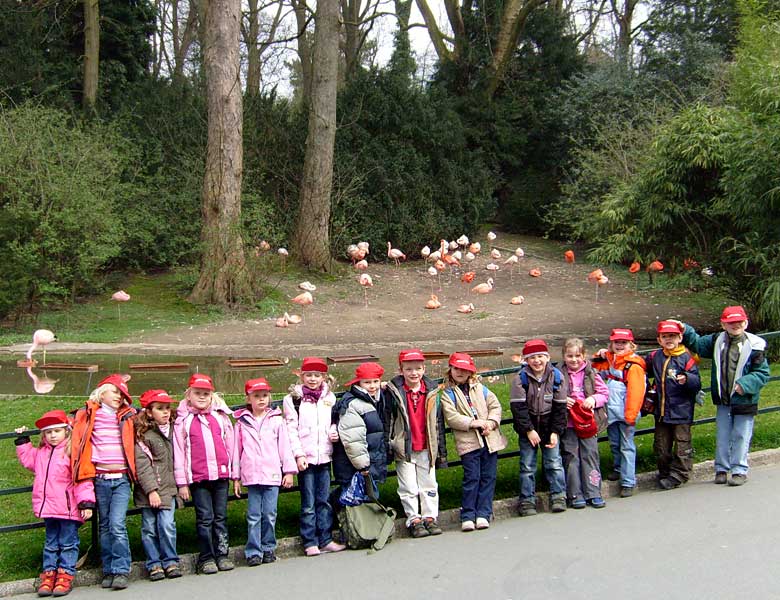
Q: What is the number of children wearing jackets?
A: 14